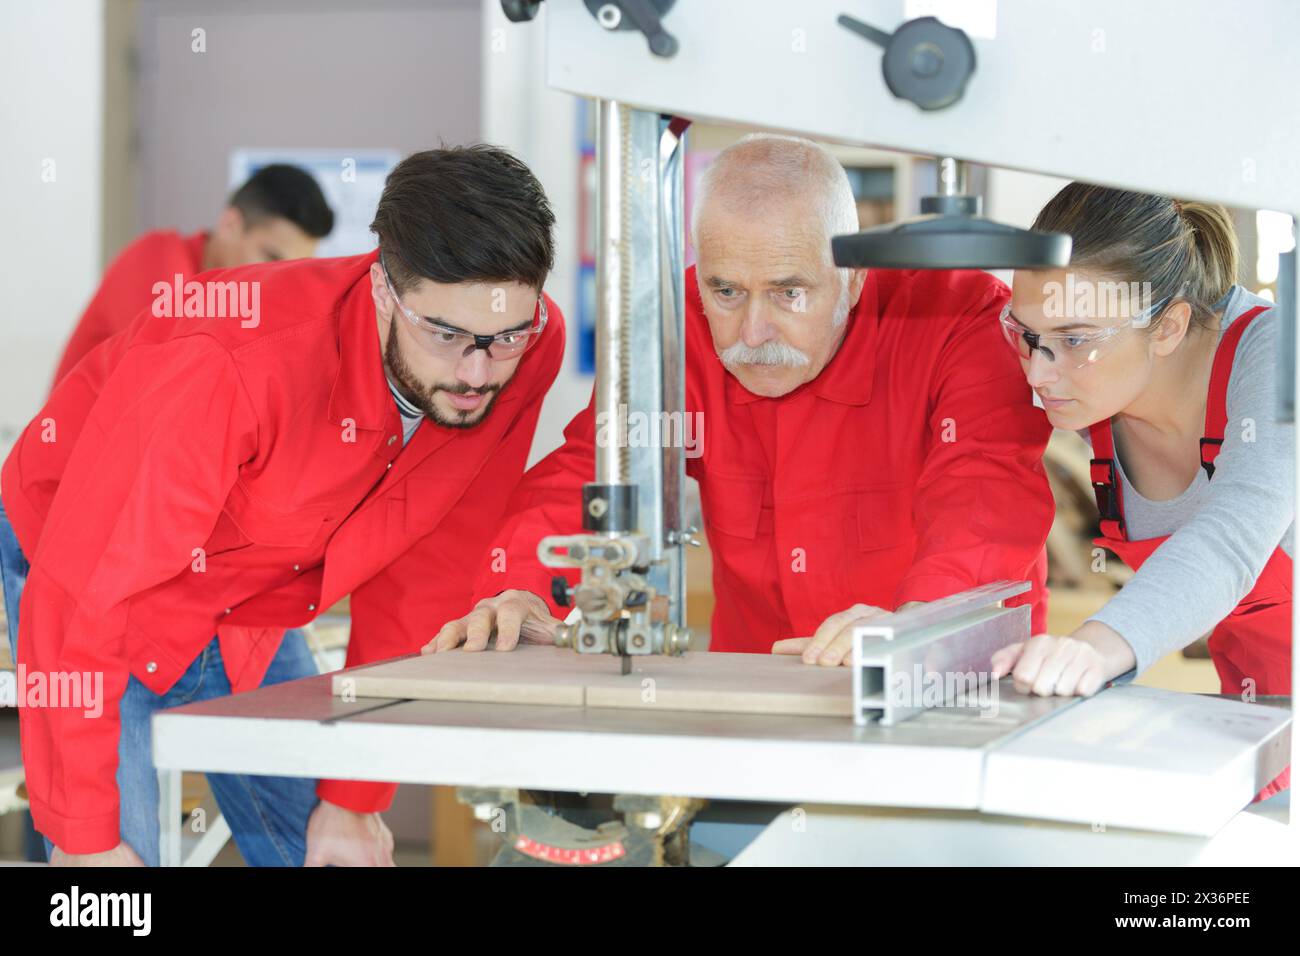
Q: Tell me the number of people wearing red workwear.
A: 4